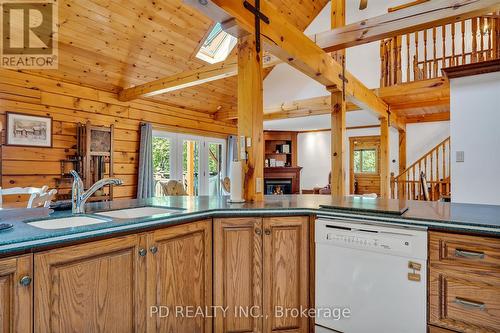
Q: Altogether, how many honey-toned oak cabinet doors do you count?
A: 5